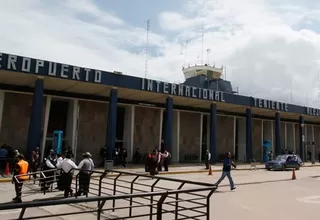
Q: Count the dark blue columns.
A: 7